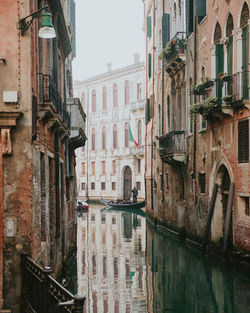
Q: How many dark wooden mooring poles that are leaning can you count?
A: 2